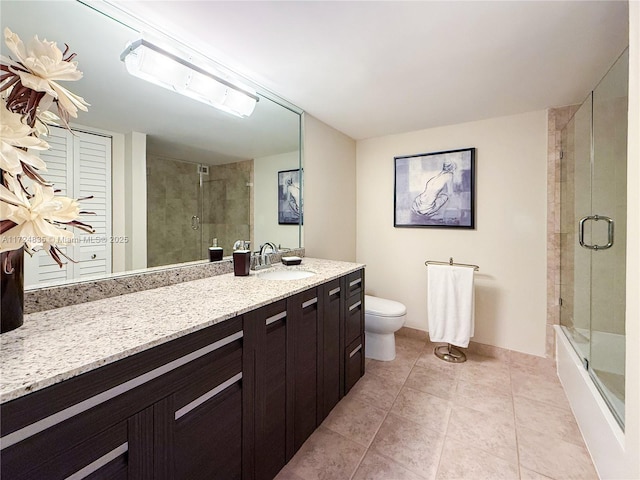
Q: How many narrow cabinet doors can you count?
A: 3